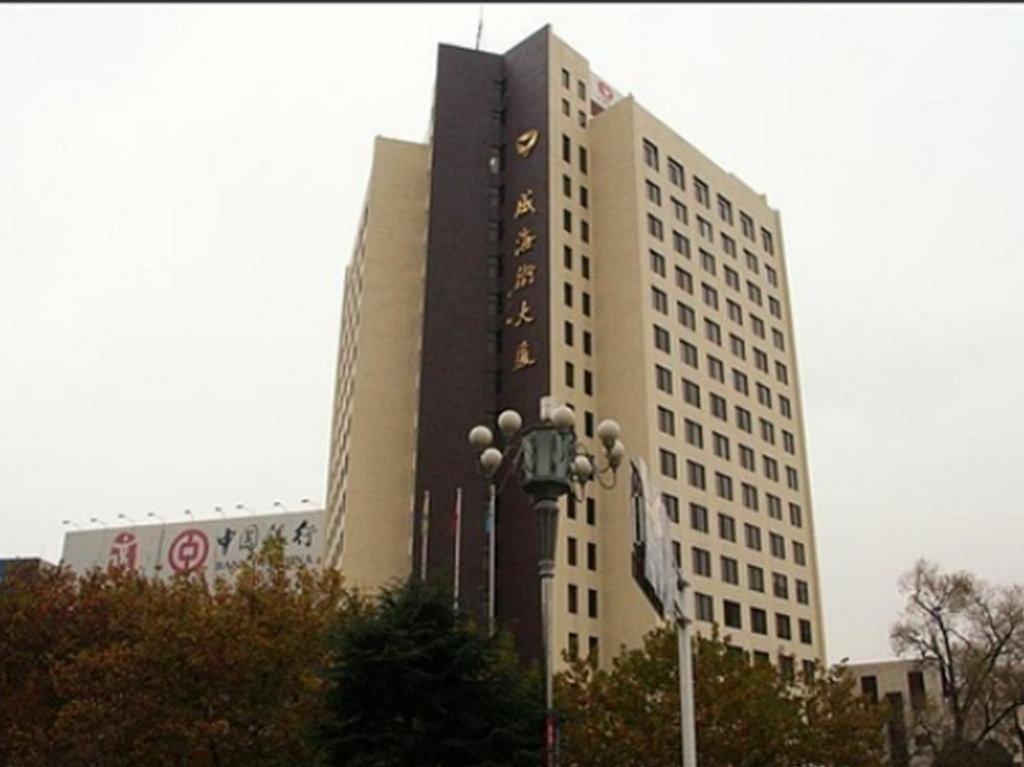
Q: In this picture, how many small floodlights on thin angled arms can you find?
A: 9